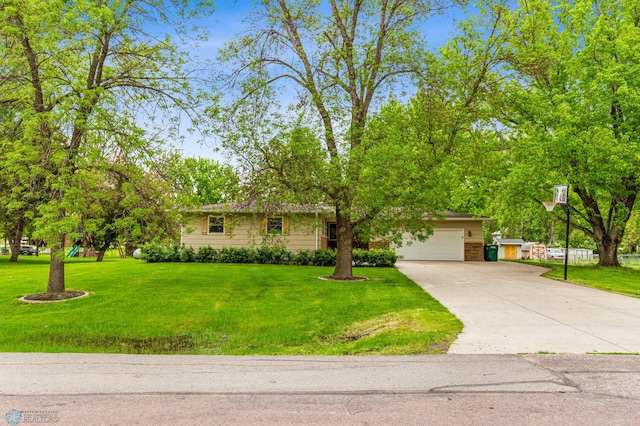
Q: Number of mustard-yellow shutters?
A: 4